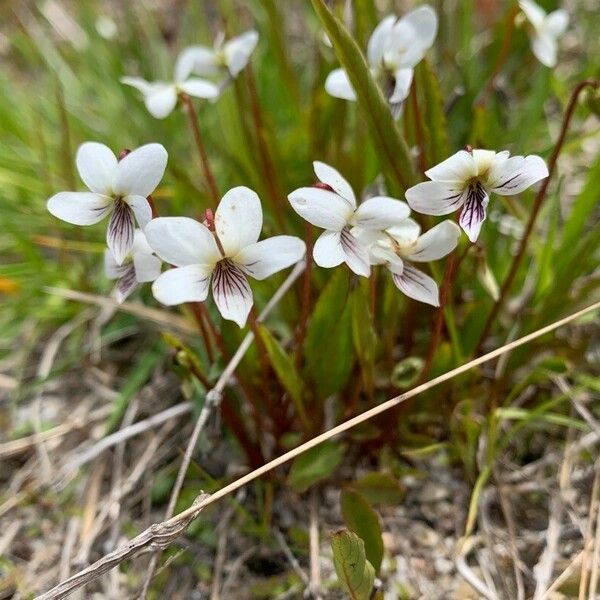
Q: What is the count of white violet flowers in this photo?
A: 10